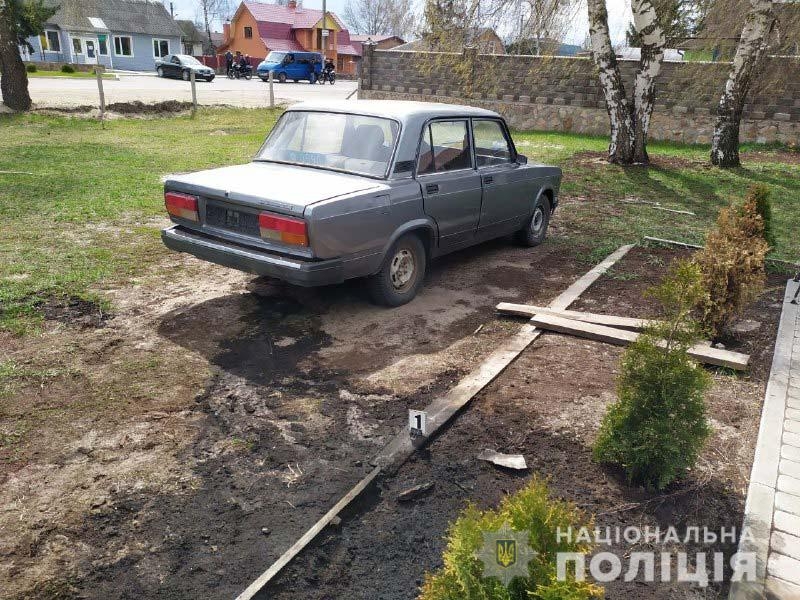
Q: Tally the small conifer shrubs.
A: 4